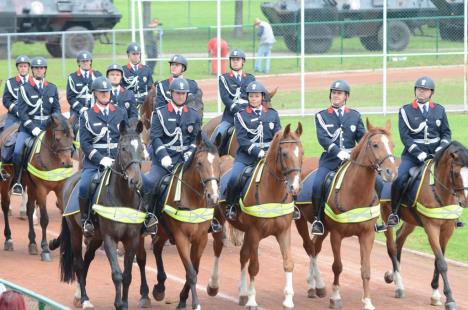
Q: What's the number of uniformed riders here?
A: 12